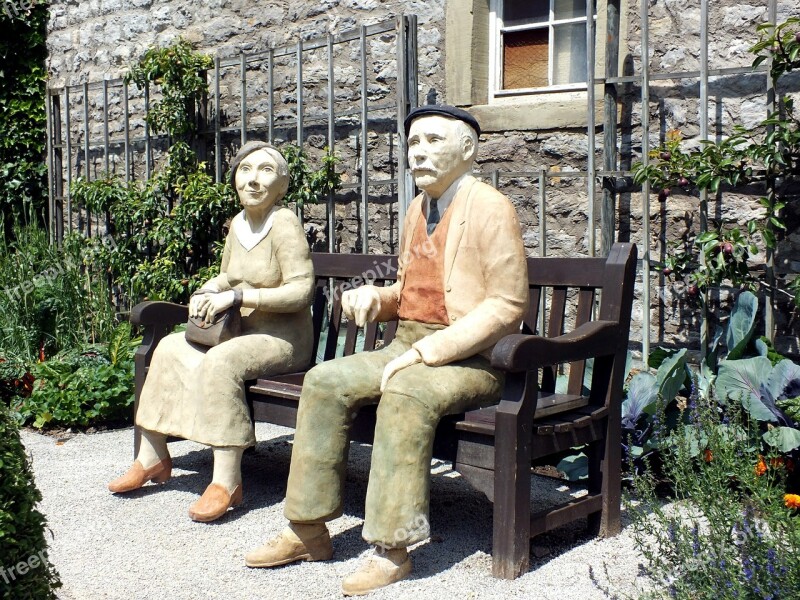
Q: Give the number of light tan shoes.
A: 2